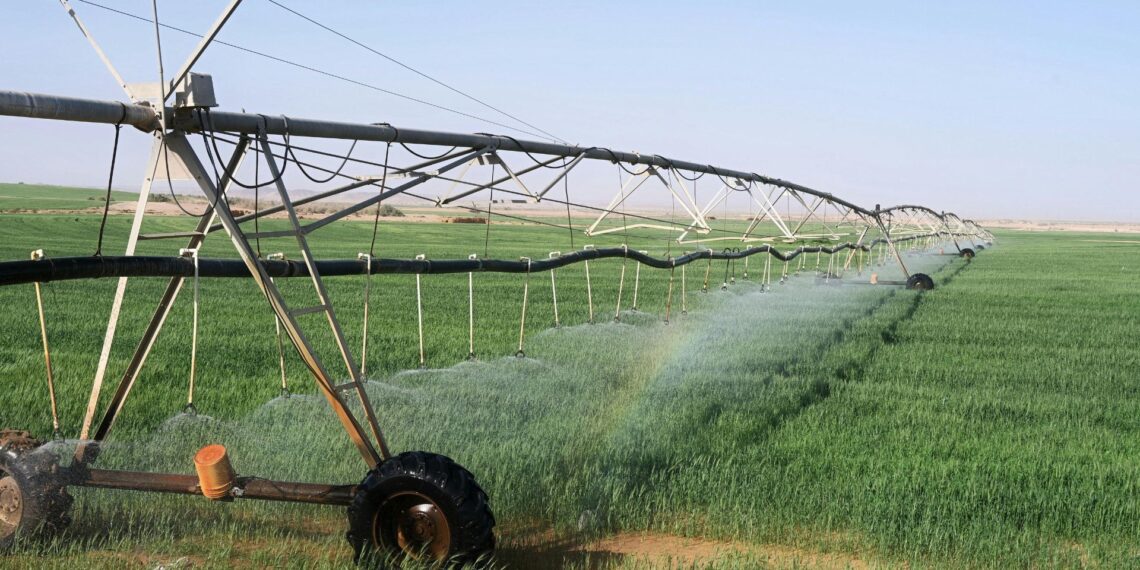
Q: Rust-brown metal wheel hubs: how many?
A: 2